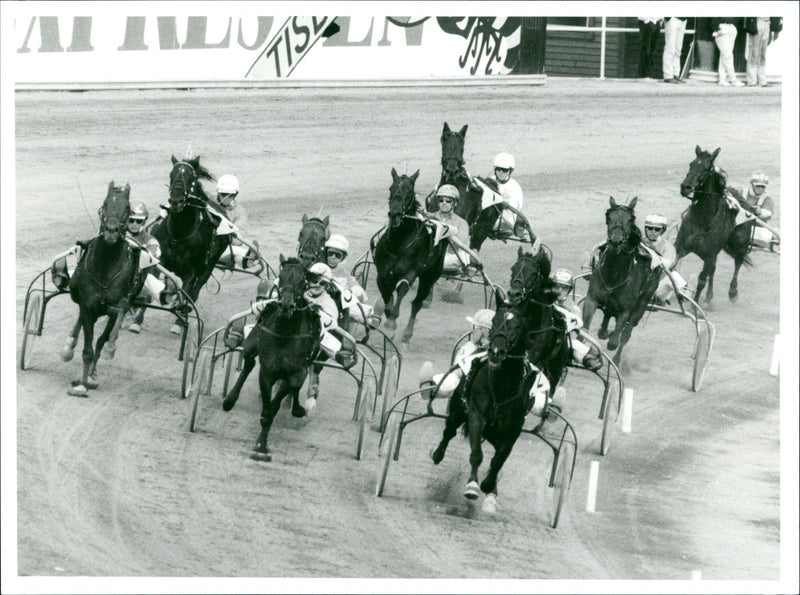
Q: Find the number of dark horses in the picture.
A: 10